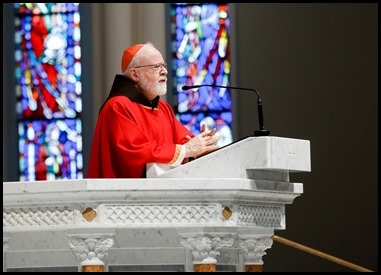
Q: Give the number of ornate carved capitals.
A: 3